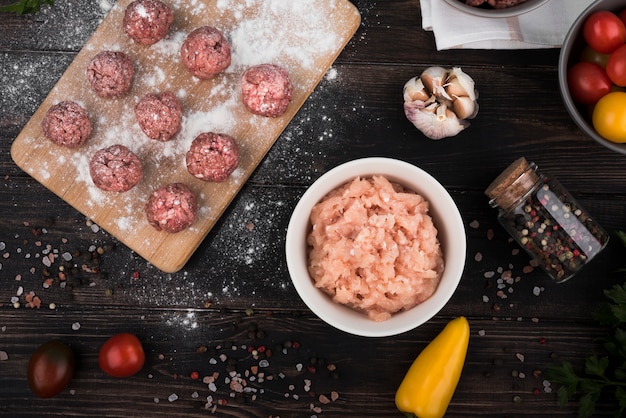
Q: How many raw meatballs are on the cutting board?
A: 9